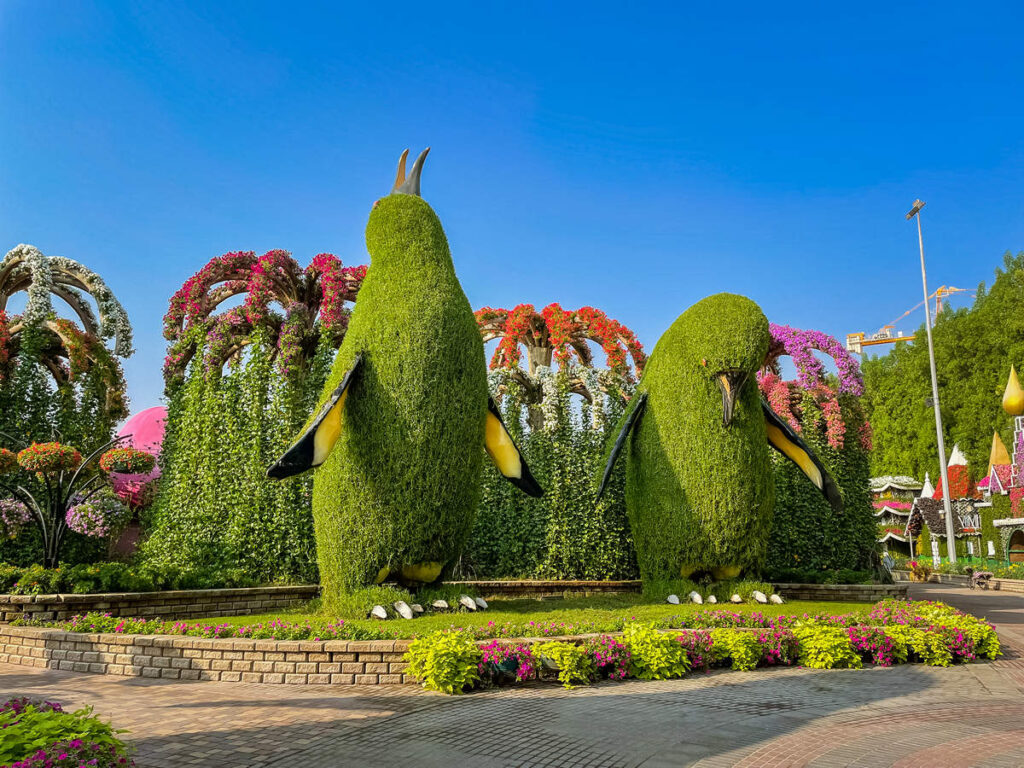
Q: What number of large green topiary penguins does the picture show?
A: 2